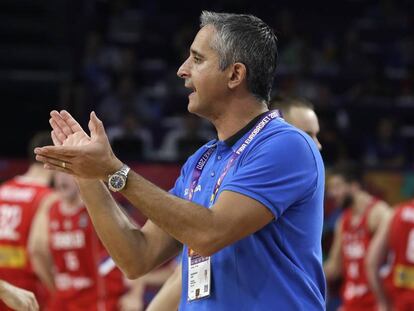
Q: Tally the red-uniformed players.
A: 4